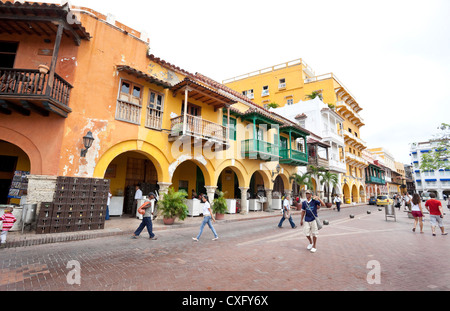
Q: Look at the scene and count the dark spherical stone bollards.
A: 4